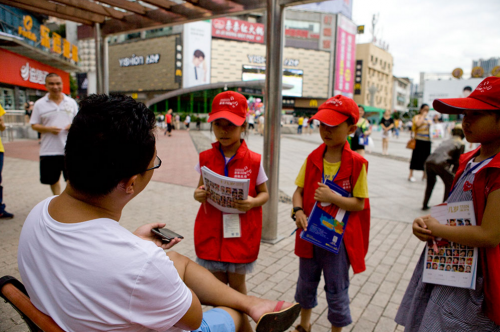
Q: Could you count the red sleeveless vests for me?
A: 3